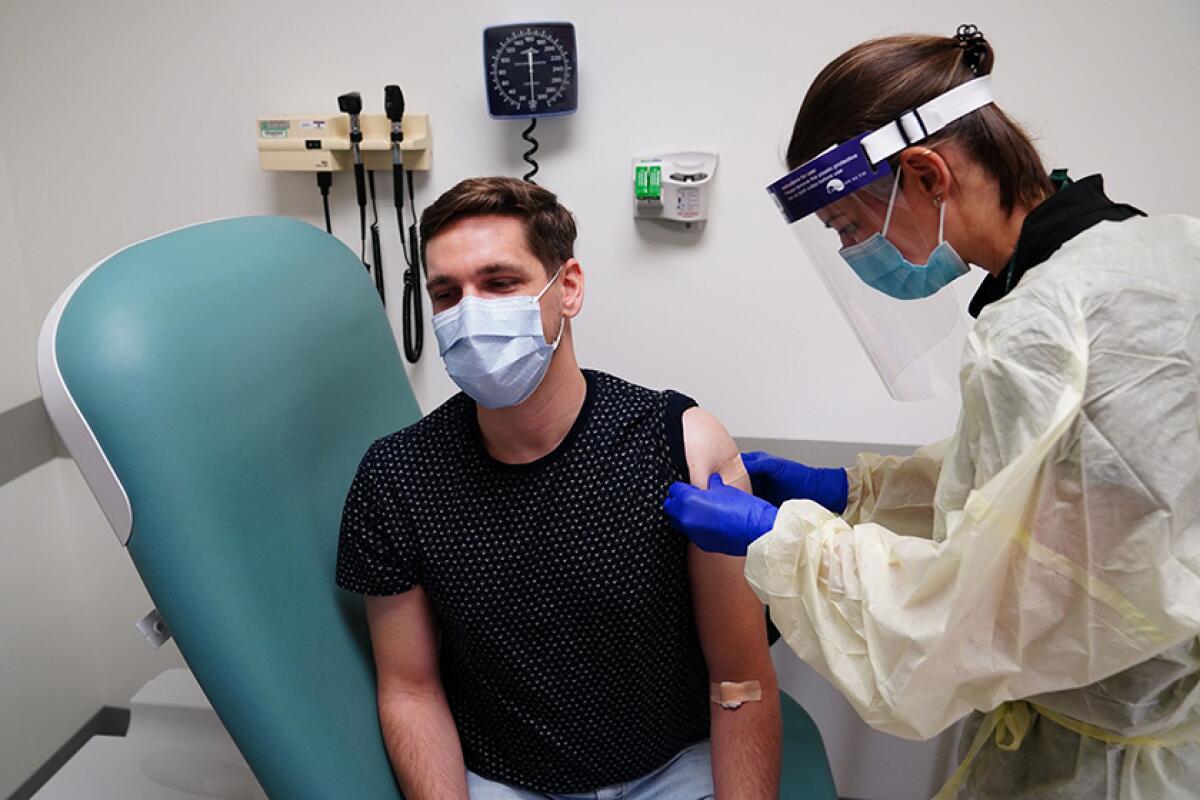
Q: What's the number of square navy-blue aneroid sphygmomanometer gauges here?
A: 1